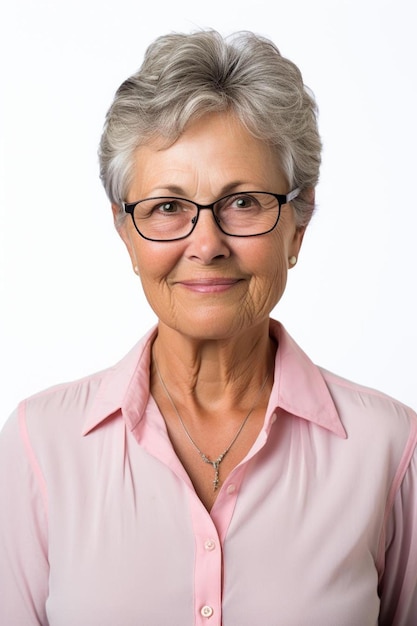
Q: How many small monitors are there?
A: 0